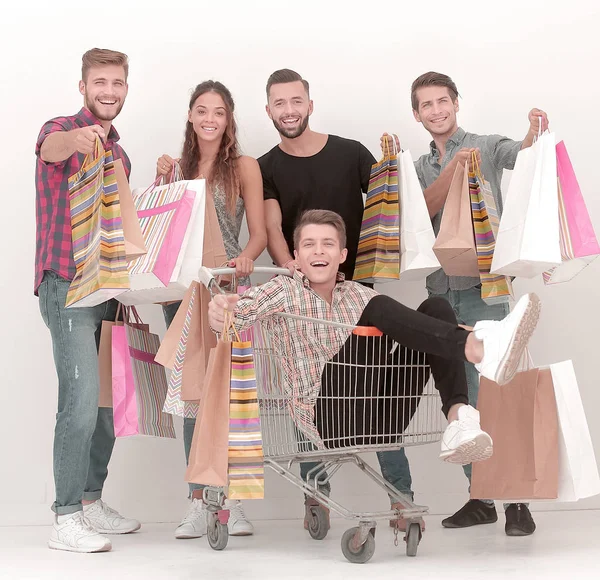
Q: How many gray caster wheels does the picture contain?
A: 4